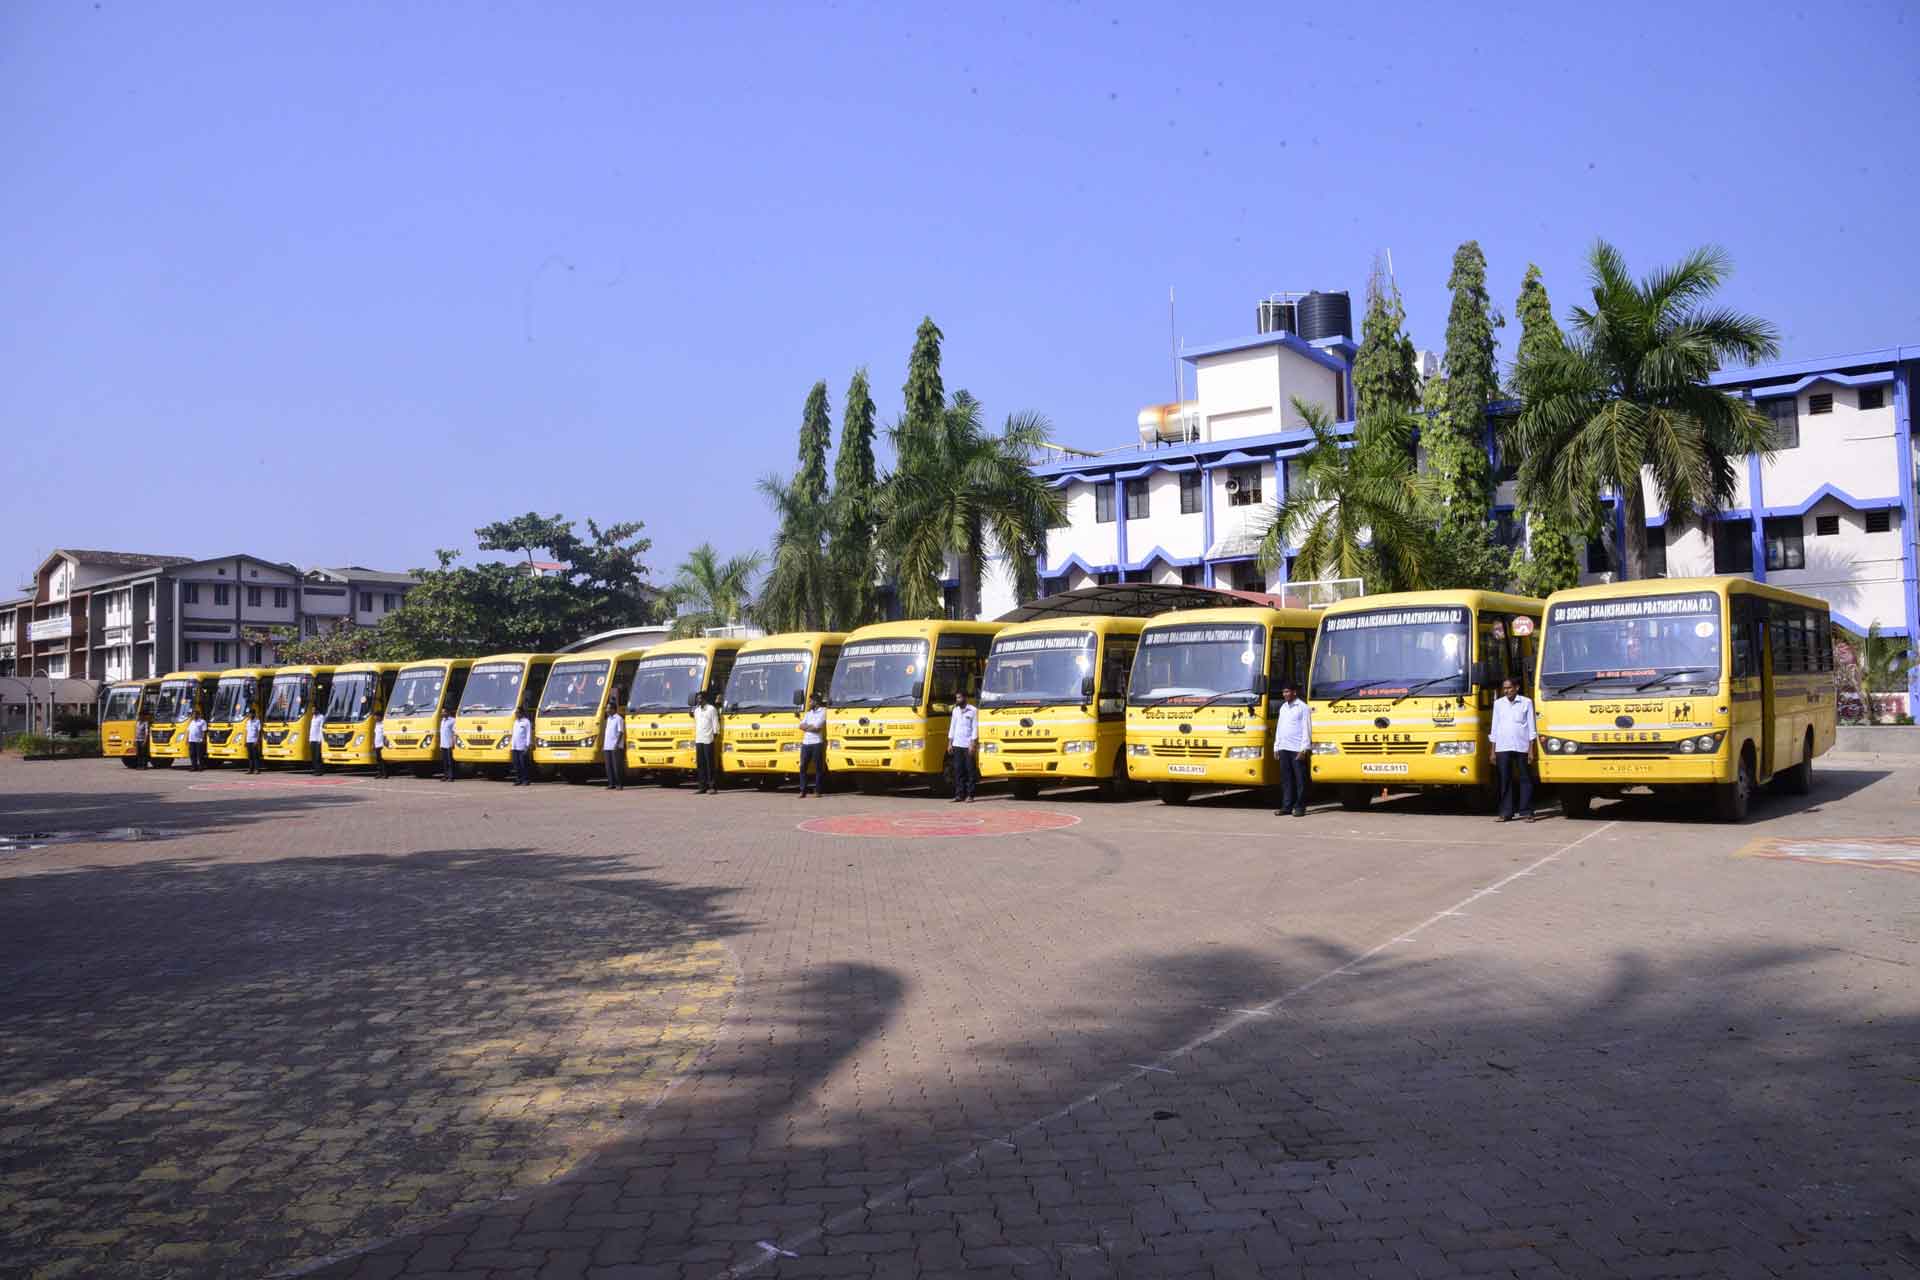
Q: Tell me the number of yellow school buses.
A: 15